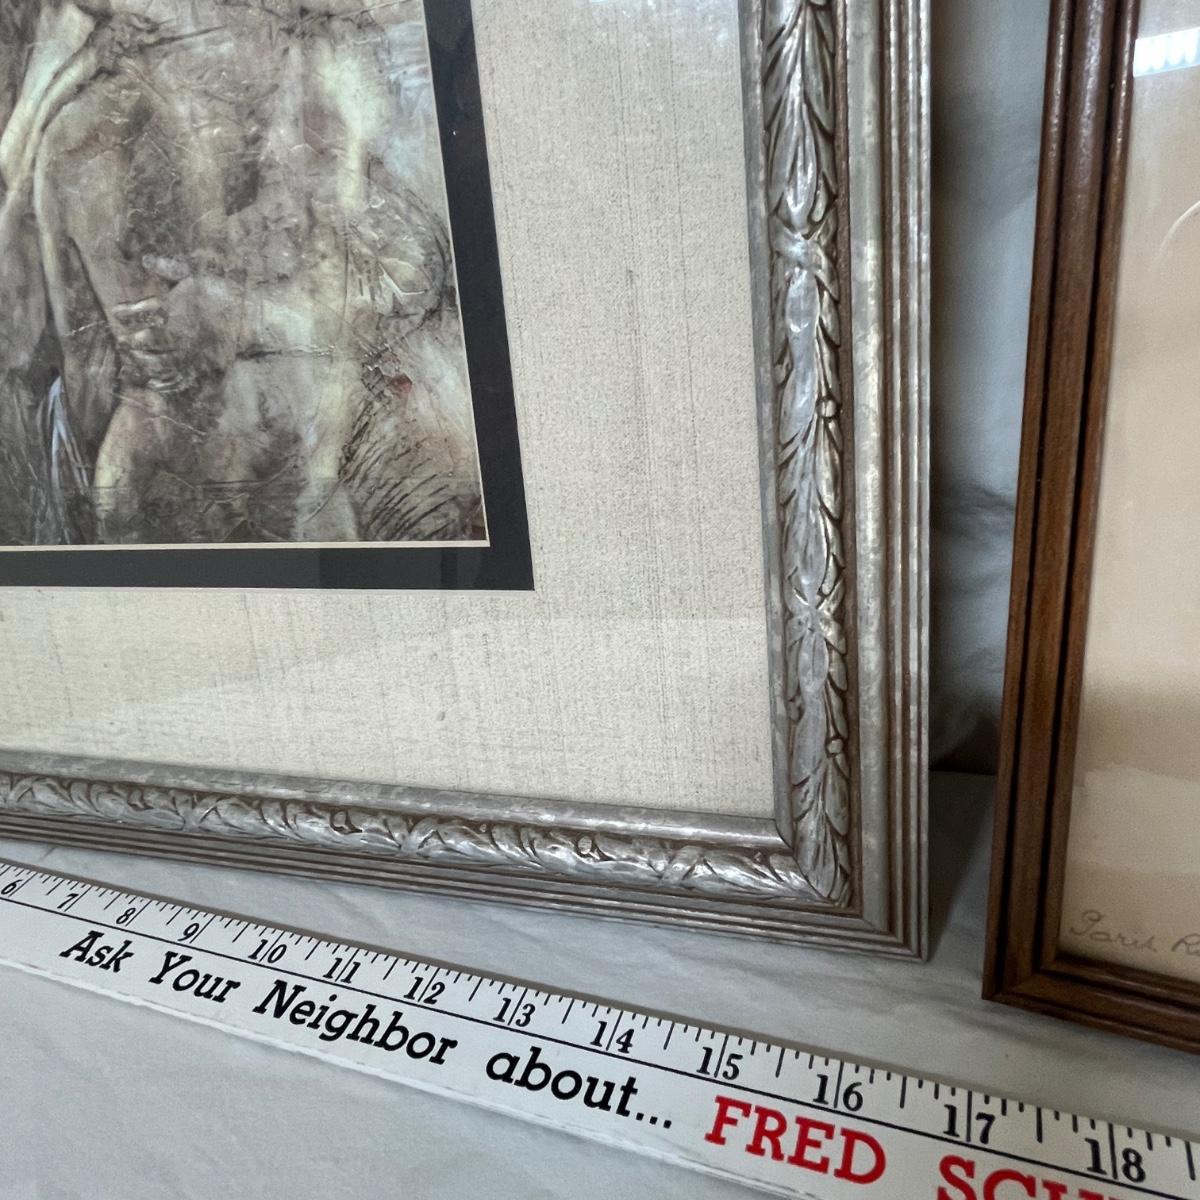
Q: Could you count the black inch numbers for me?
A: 13